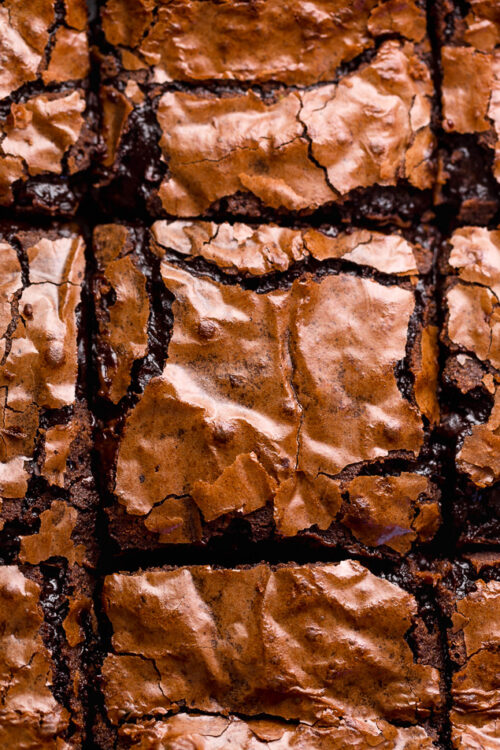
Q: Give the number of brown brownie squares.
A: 9